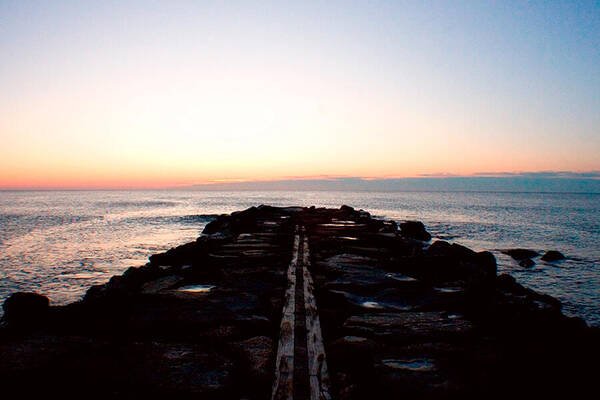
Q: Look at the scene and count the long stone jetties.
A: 1